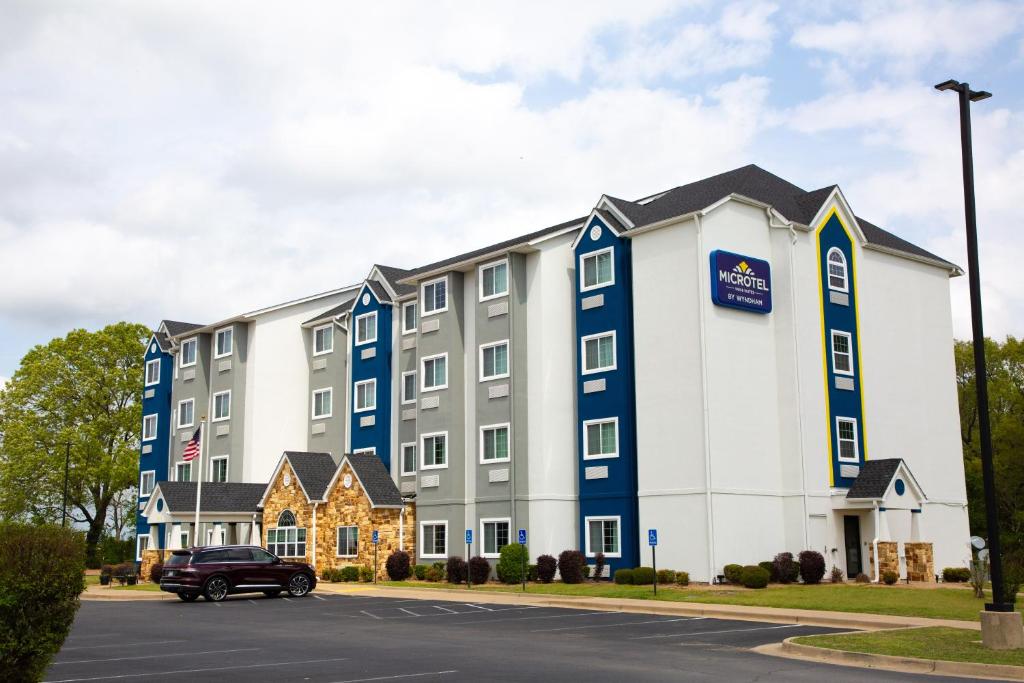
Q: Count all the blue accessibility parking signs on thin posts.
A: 4